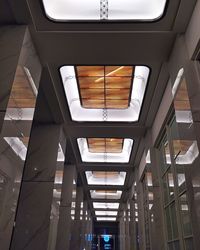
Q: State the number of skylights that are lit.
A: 8